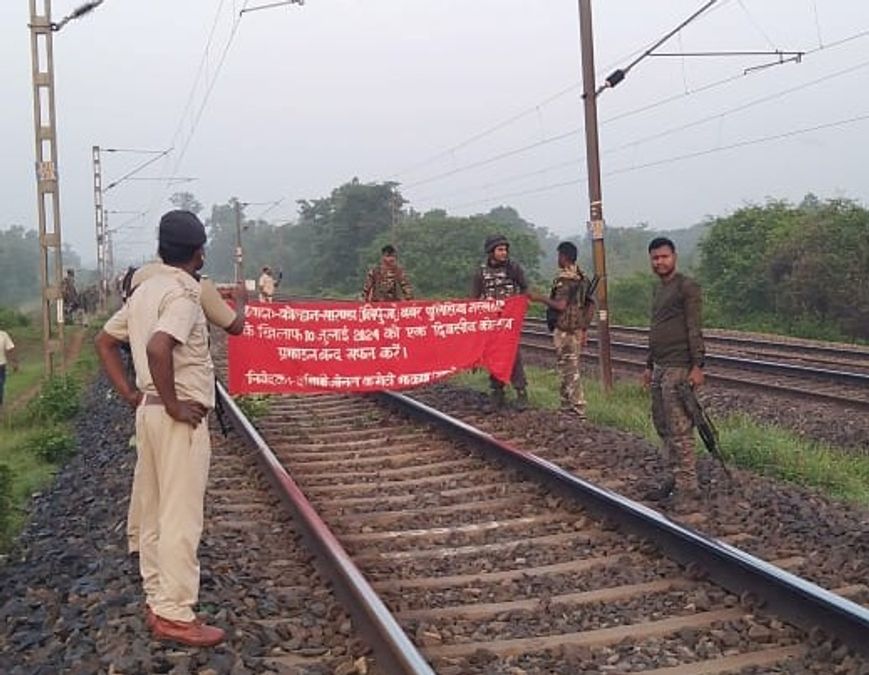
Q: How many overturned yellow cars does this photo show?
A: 0